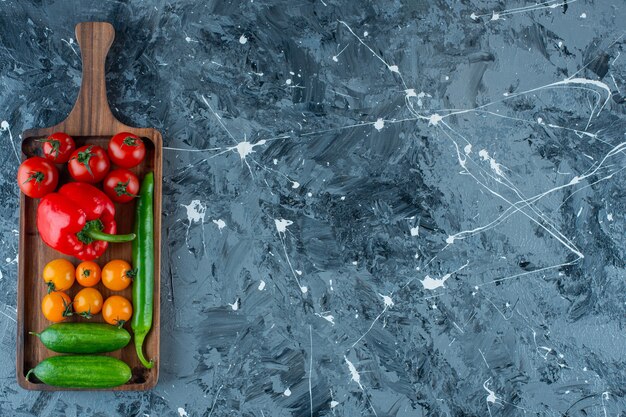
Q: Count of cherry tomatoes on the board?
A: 11